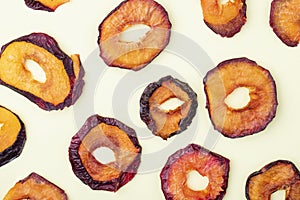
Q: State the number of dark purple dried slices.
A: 12